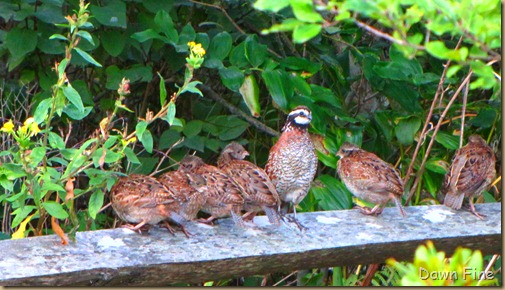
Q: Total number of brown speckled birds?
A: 7